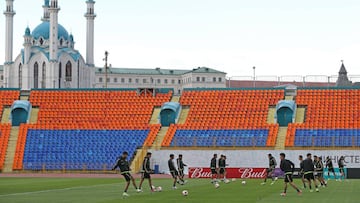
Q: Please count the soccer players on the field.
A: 15